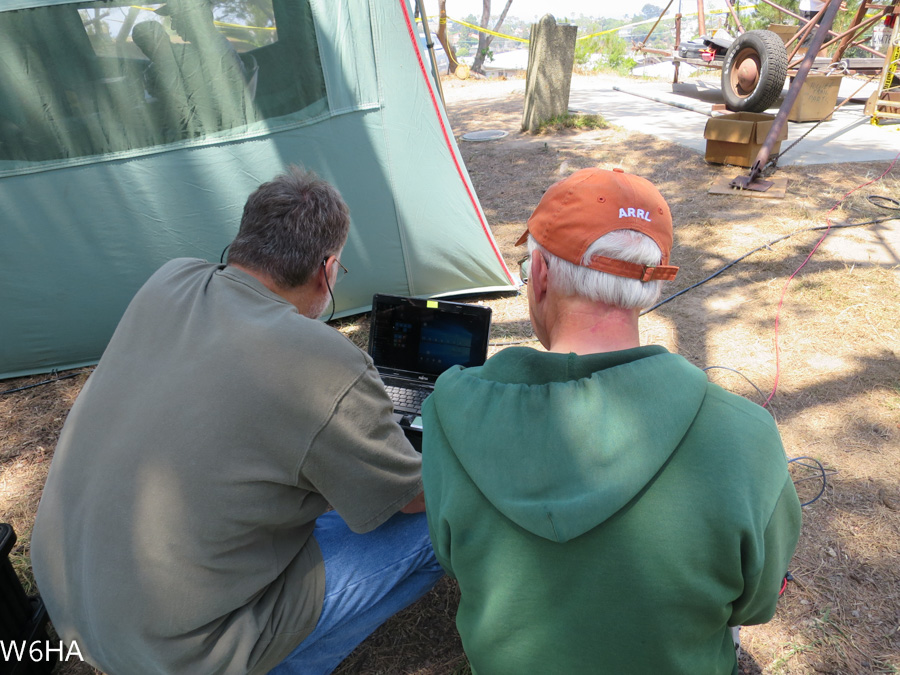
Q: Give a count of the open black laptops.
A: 1